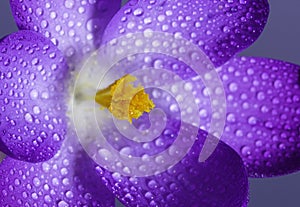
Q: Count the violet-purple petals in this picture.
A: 6